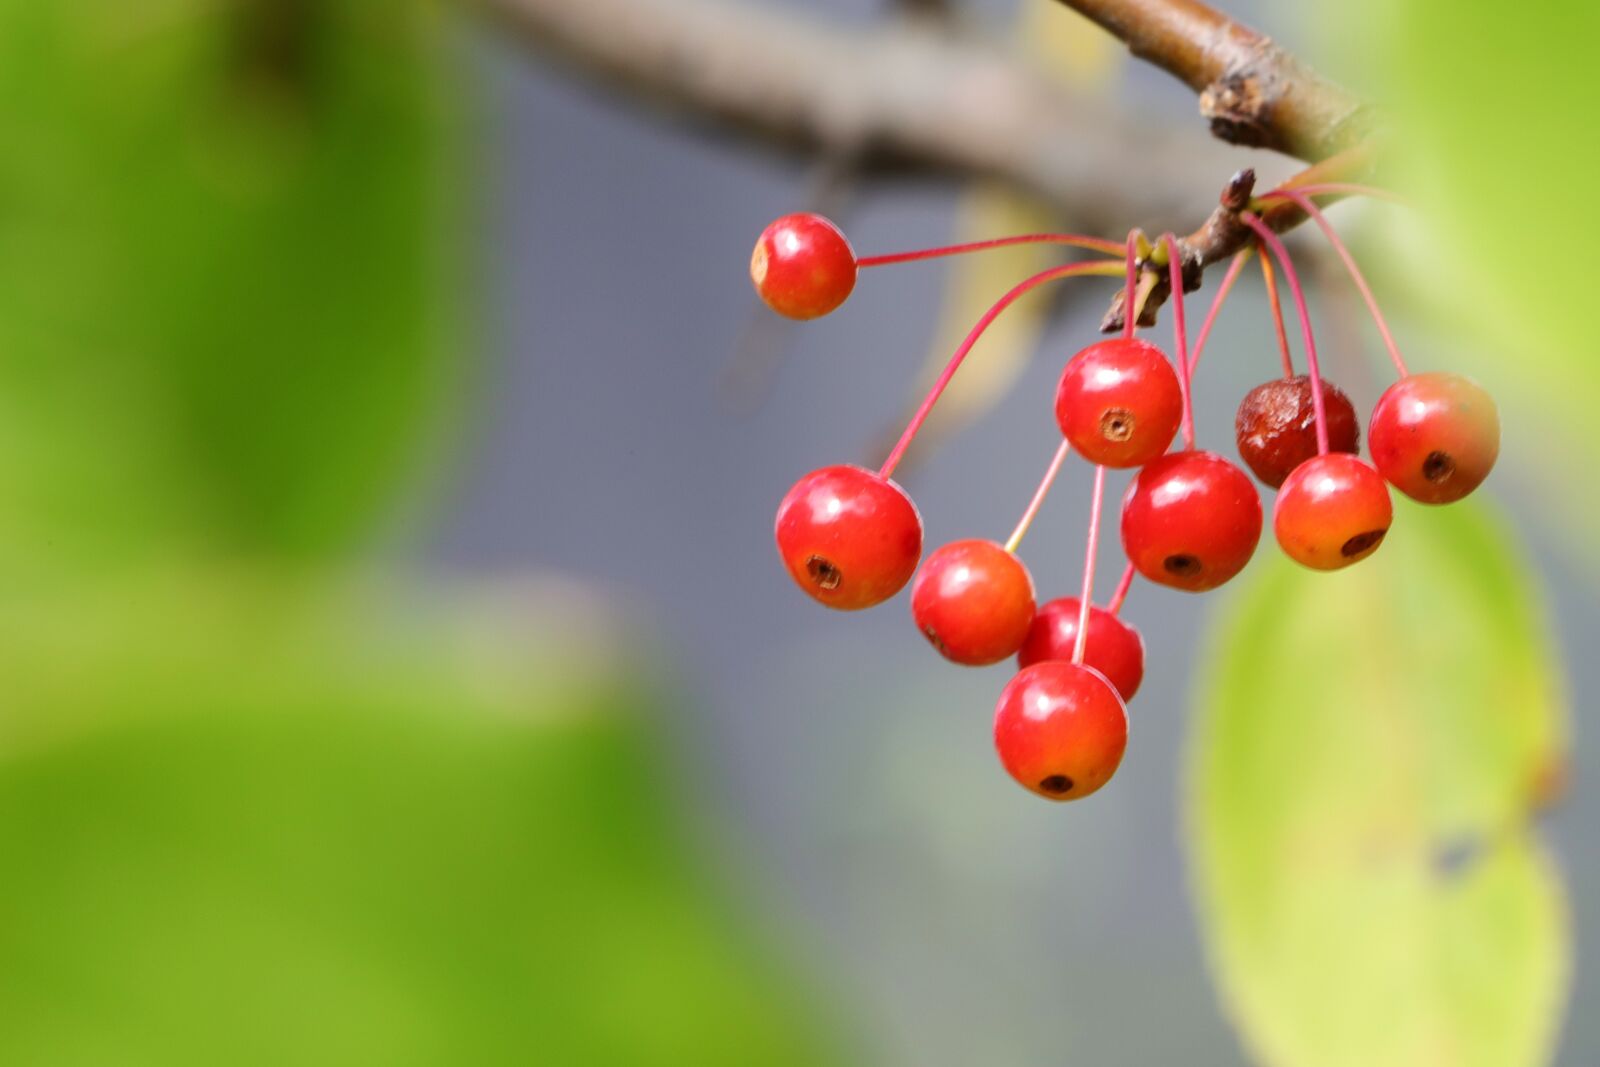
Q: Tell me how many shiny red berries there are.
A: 9